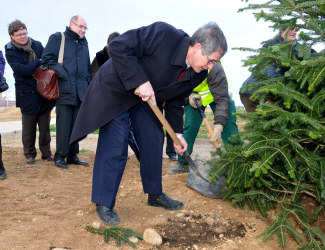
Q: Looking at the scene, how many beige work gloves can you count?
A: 2